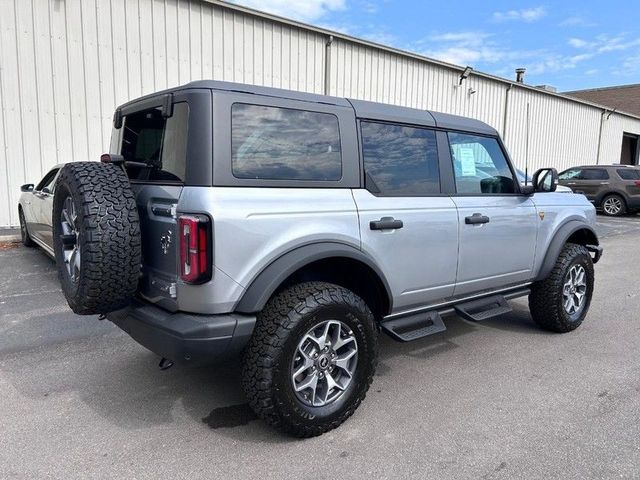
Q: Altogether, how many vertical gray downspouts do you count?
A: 3